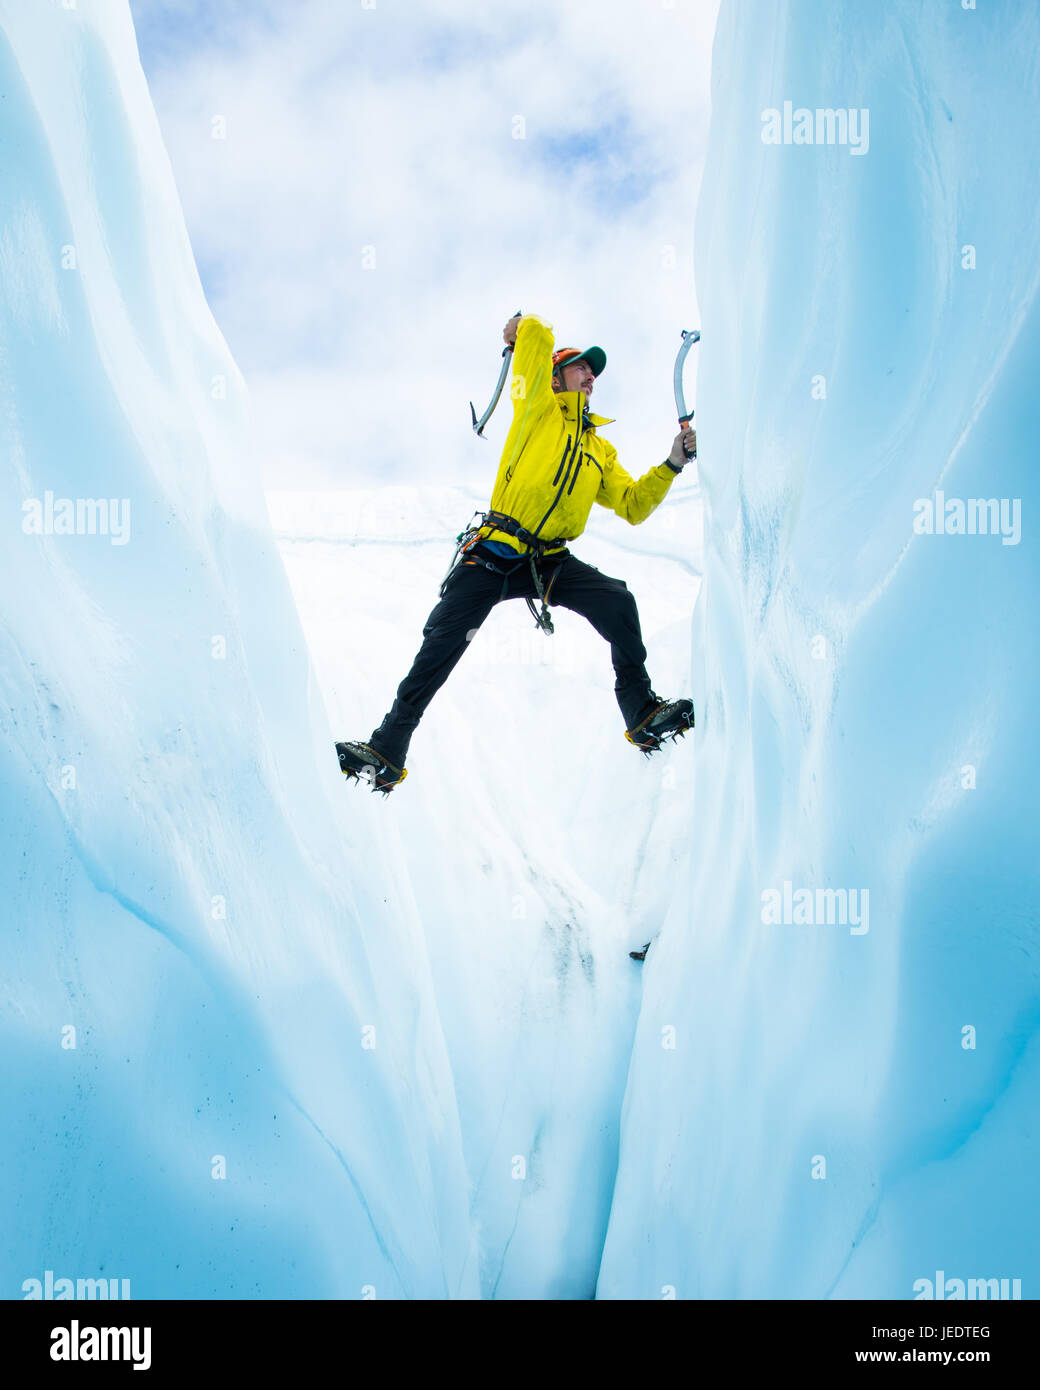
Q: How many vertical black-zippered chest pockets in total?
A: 2